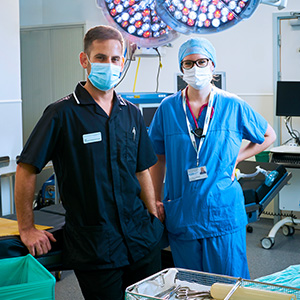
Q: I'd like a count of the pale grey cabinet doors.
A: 2